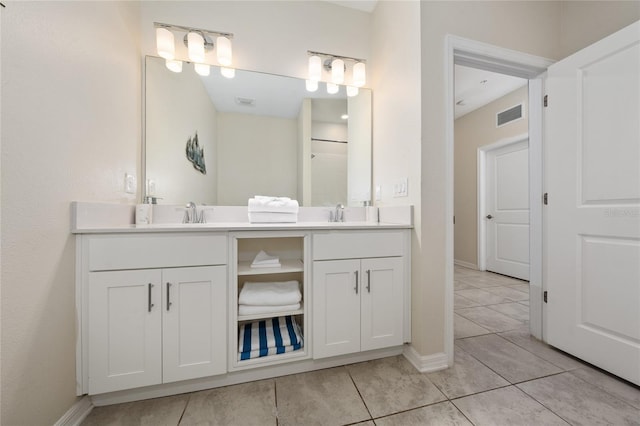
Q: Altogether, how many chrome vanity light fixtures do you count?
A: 2